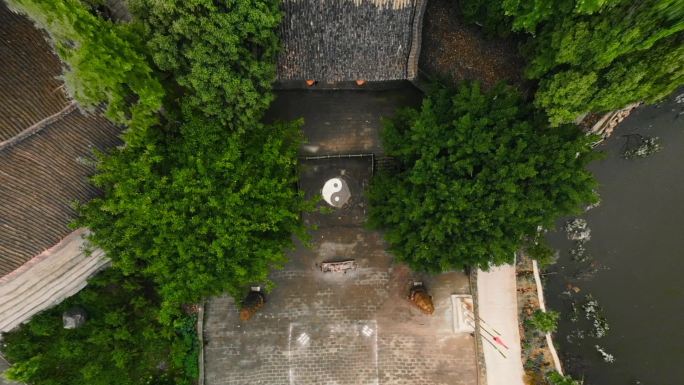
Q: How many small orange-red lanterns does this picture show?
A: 2